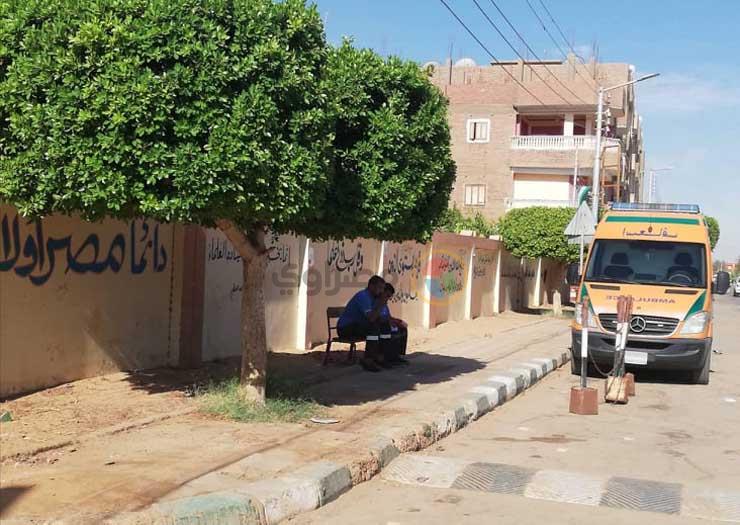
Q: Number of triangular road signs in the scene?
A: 1